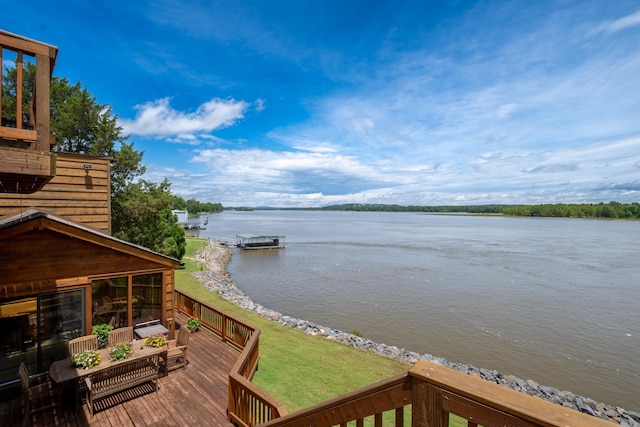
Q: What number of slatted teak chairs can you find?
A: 4